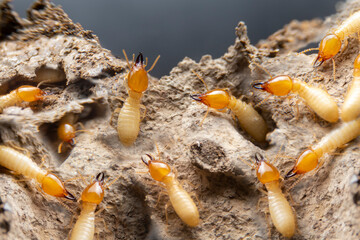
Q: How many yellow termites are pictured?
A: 12